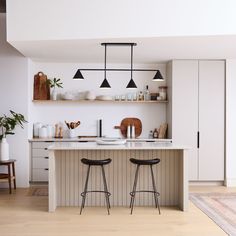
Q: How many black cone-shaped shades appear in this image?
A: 4